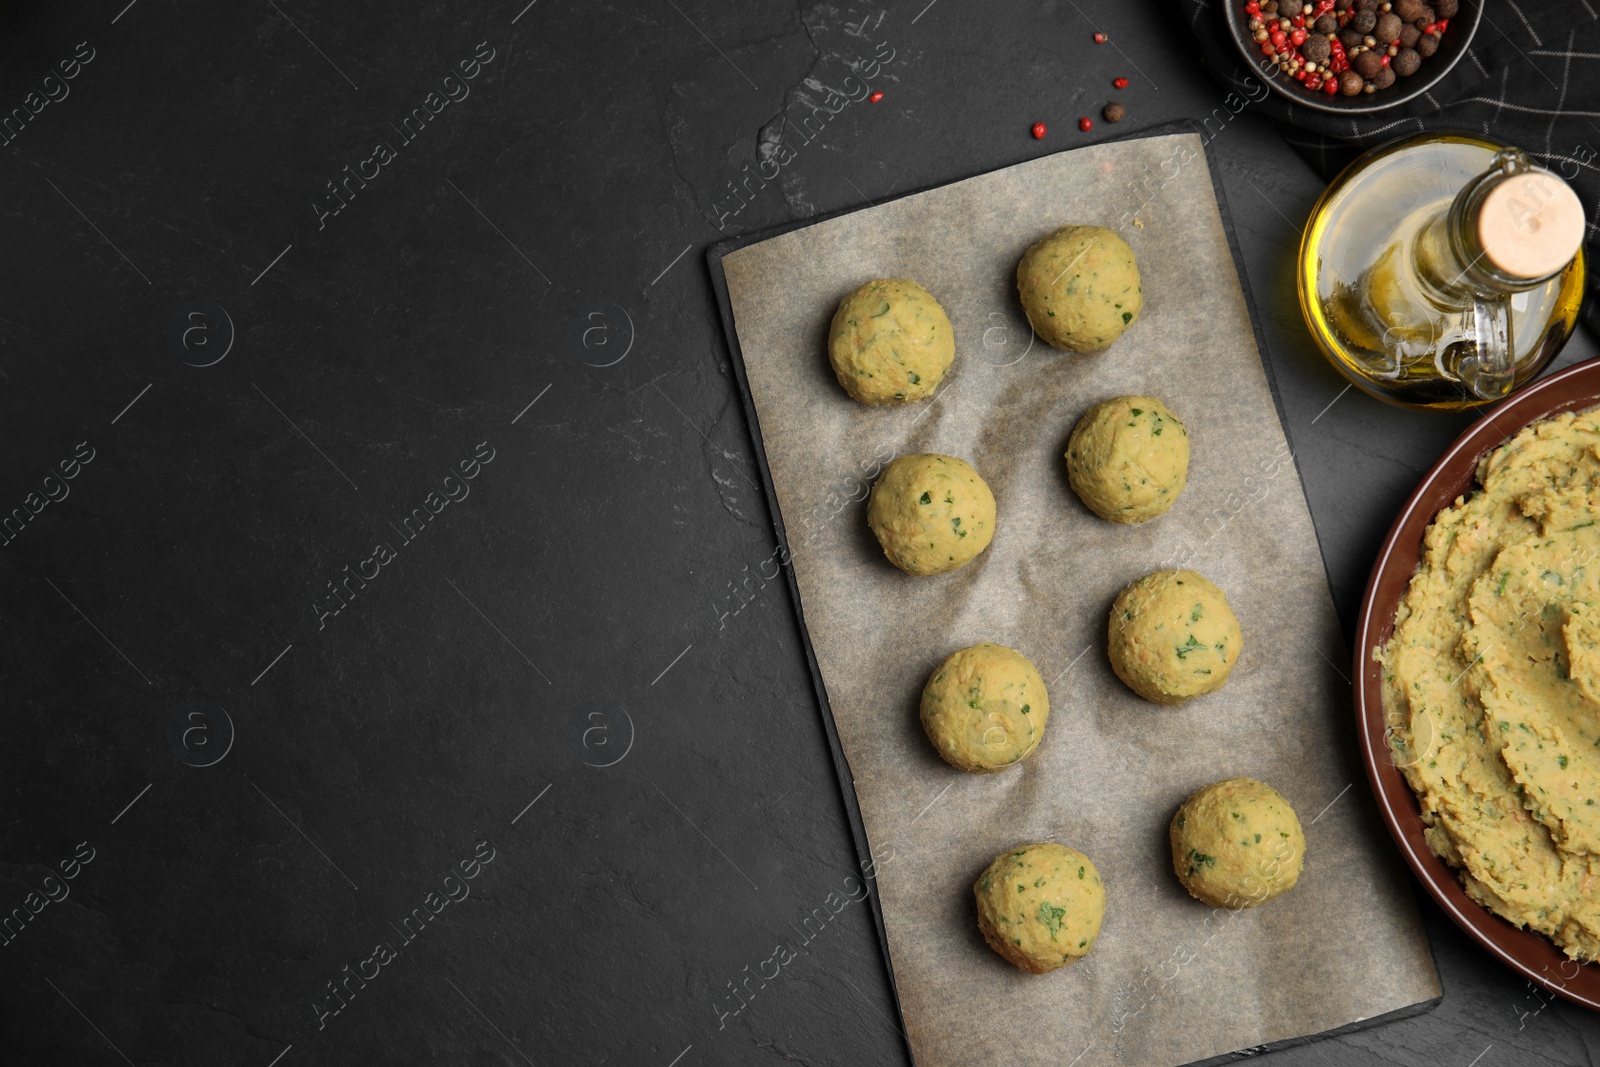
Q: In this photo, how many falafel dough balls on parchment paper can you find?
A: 8